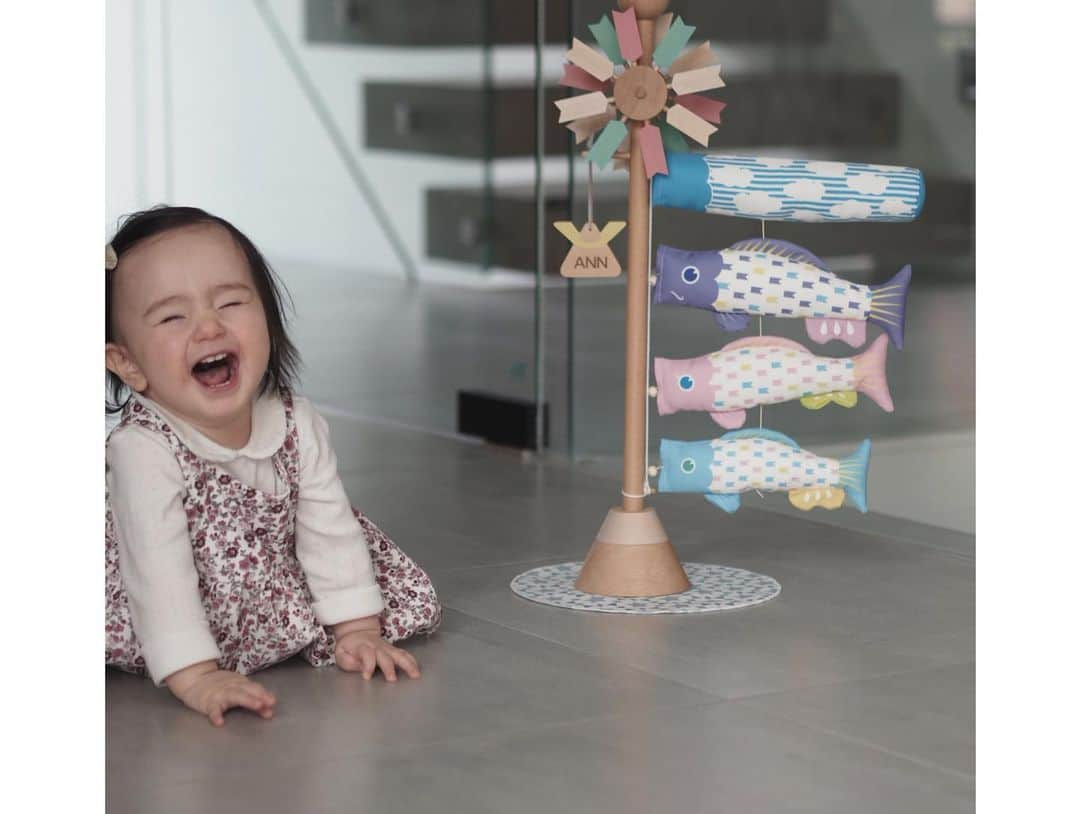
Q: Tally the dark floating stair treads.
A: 3